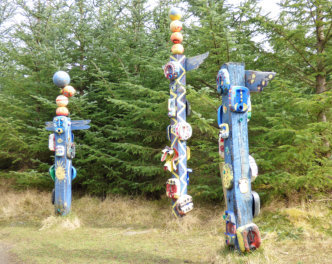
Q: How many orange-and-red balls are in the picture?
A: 6